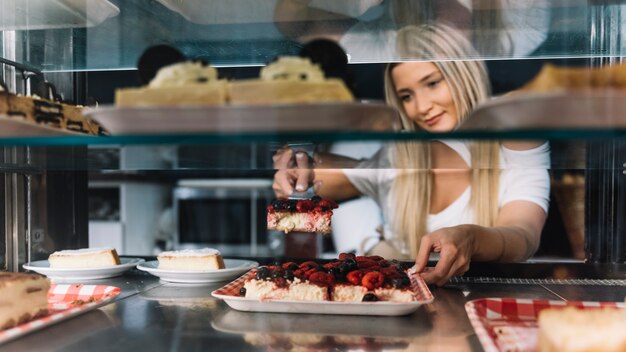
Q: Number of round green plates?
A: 0